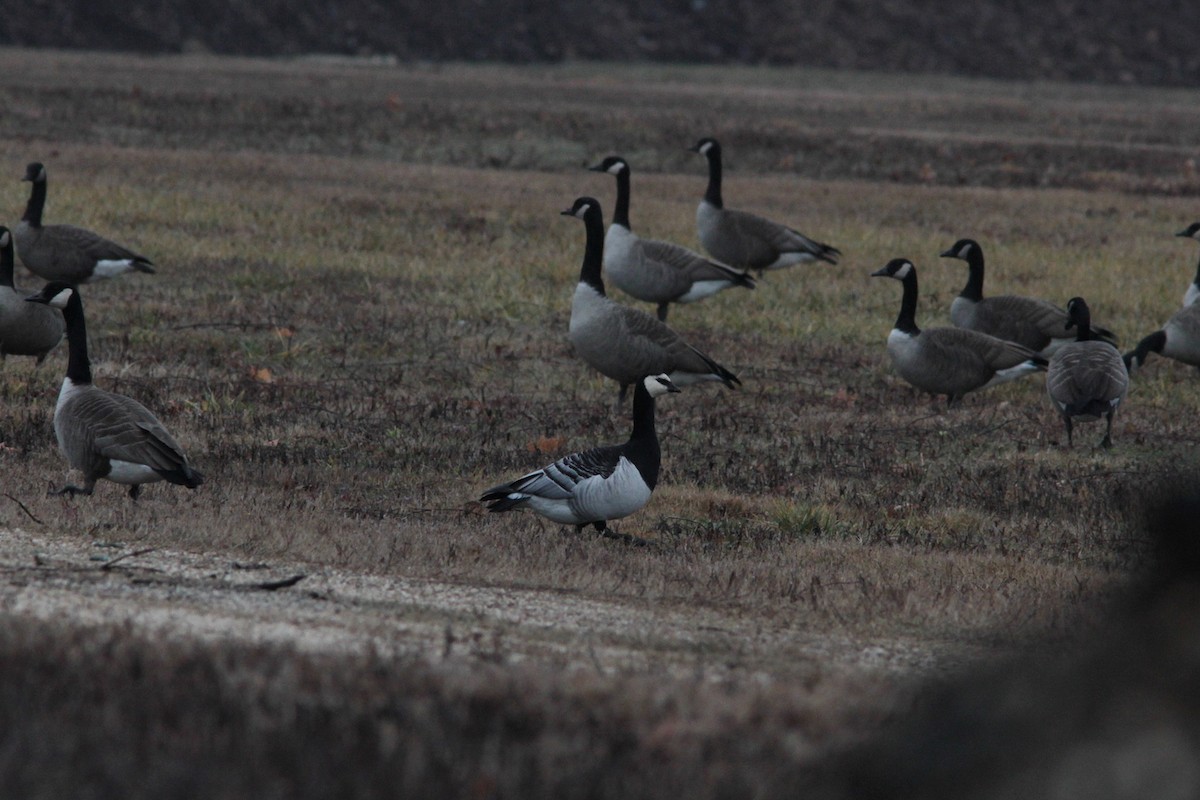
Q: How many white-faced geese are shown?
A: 1